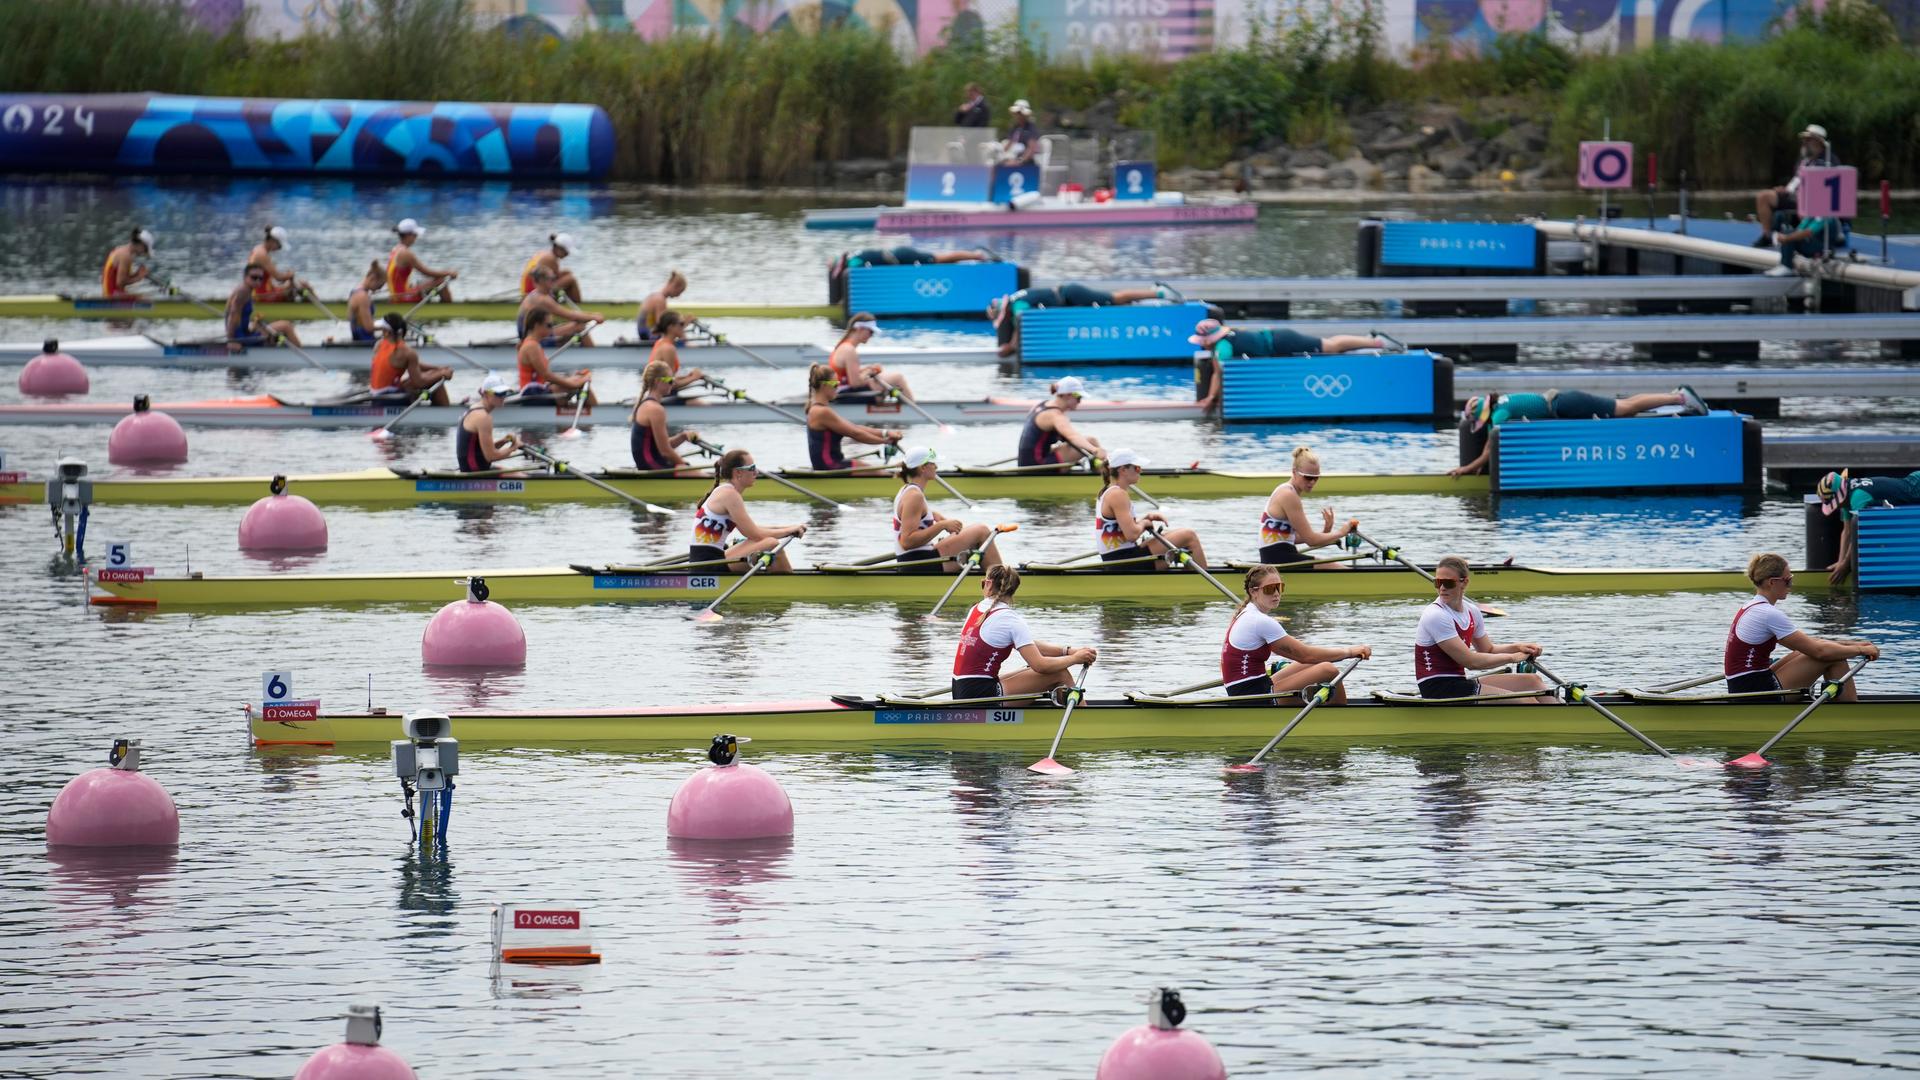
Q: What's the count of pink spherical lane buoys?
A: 8